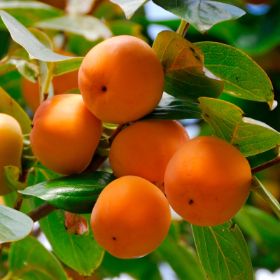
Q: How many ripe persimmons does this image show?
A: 5